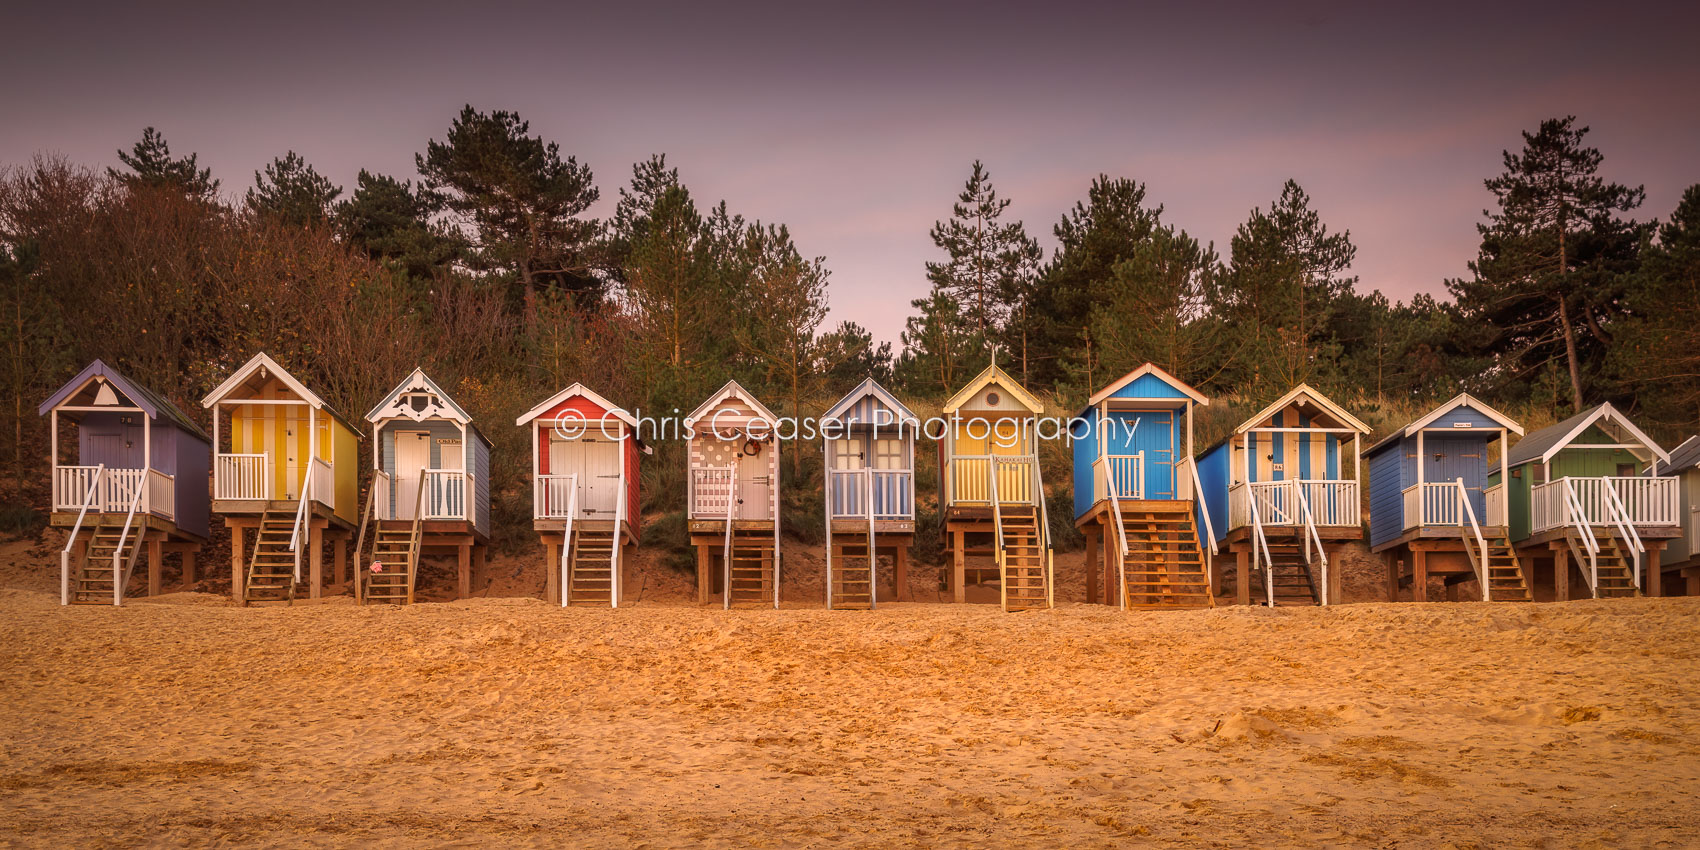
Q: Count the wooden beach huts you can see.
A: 12